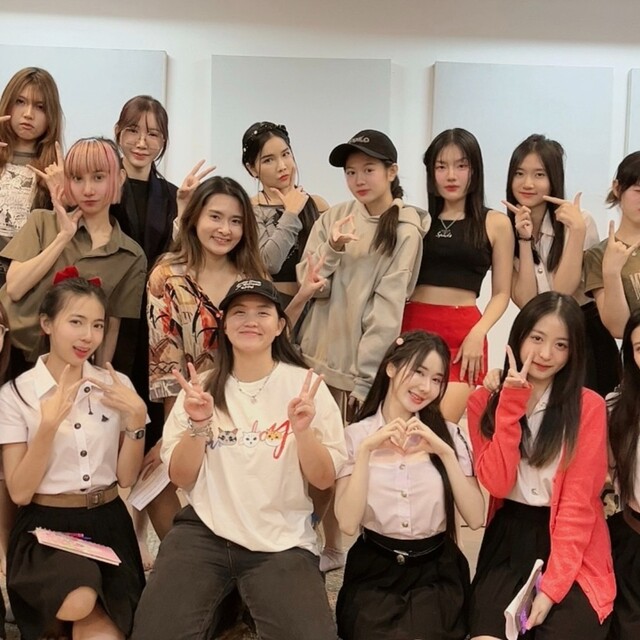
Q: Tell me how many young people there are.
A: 15